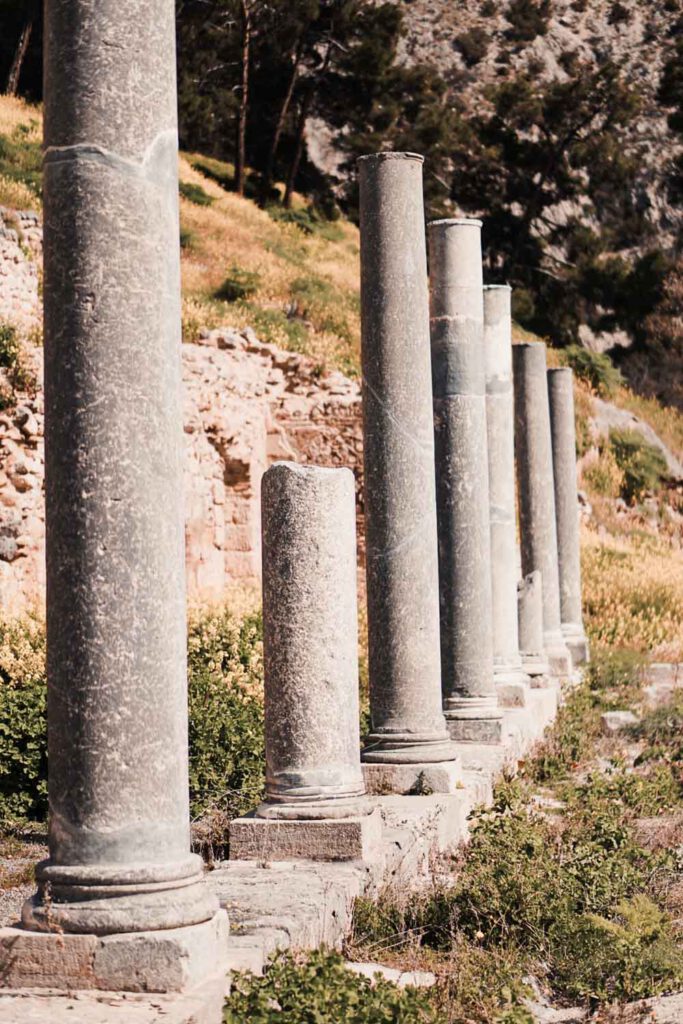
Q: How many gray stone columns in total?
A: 8